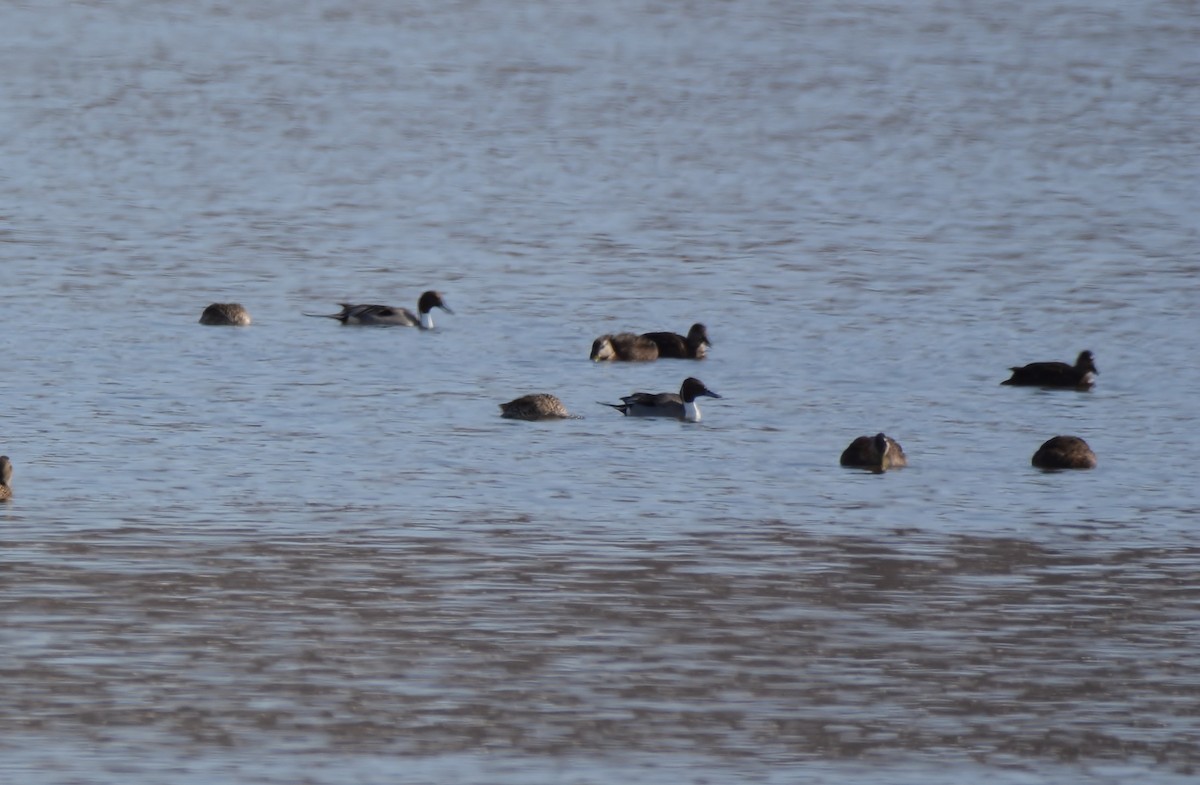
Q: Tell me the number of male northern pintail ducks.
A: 2